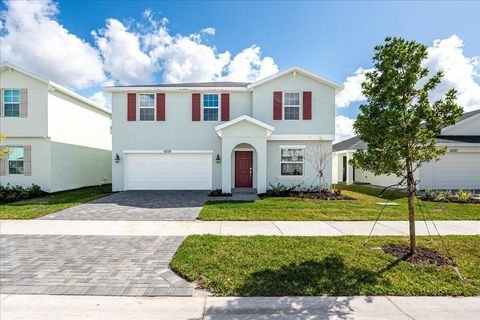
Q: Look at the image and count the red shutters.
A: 6